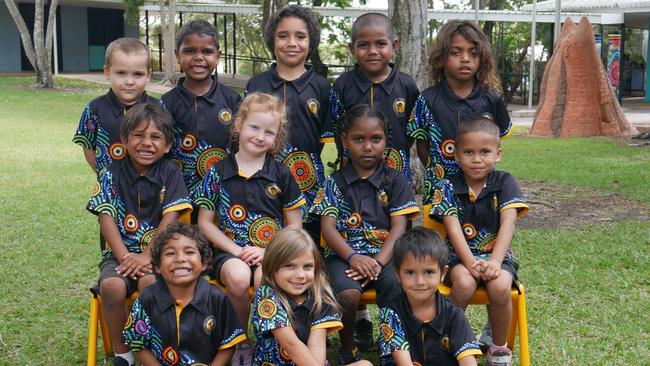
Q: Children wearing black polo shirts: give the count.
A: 12